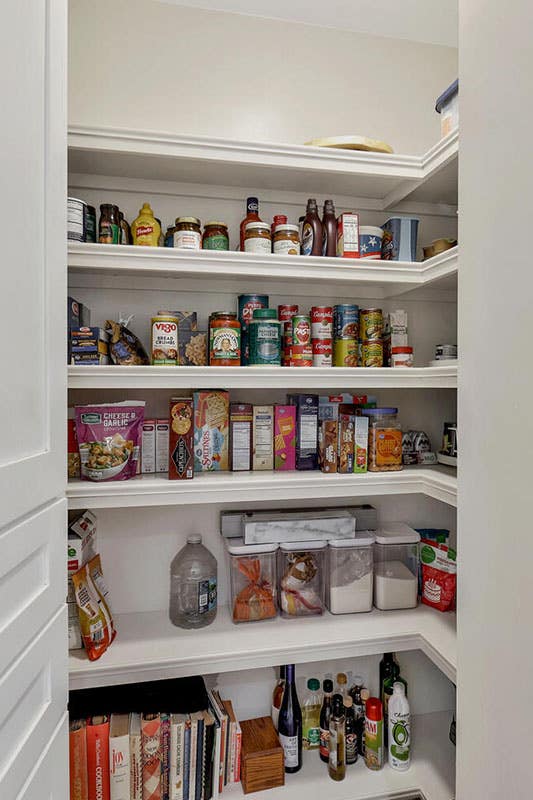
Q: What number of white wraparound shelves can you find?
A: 6